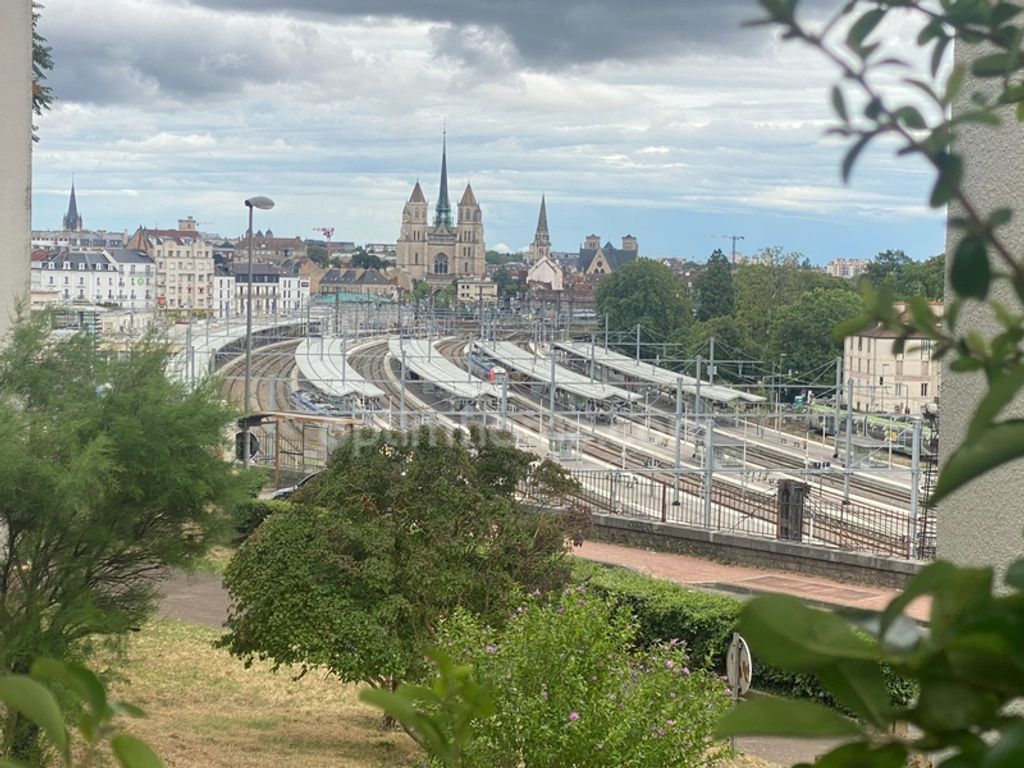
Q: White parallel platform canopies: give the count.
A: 5